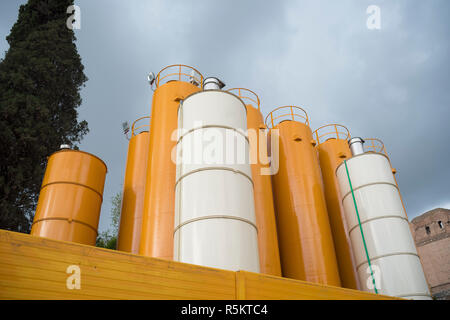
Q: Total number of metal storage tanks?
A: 9